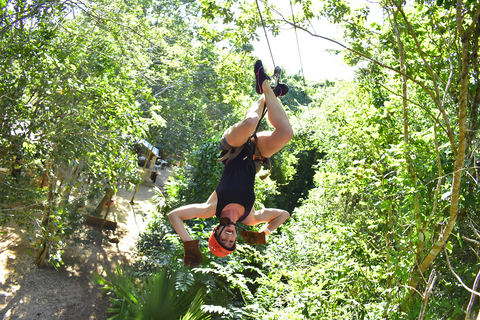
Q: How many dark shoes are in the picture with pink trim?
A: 2